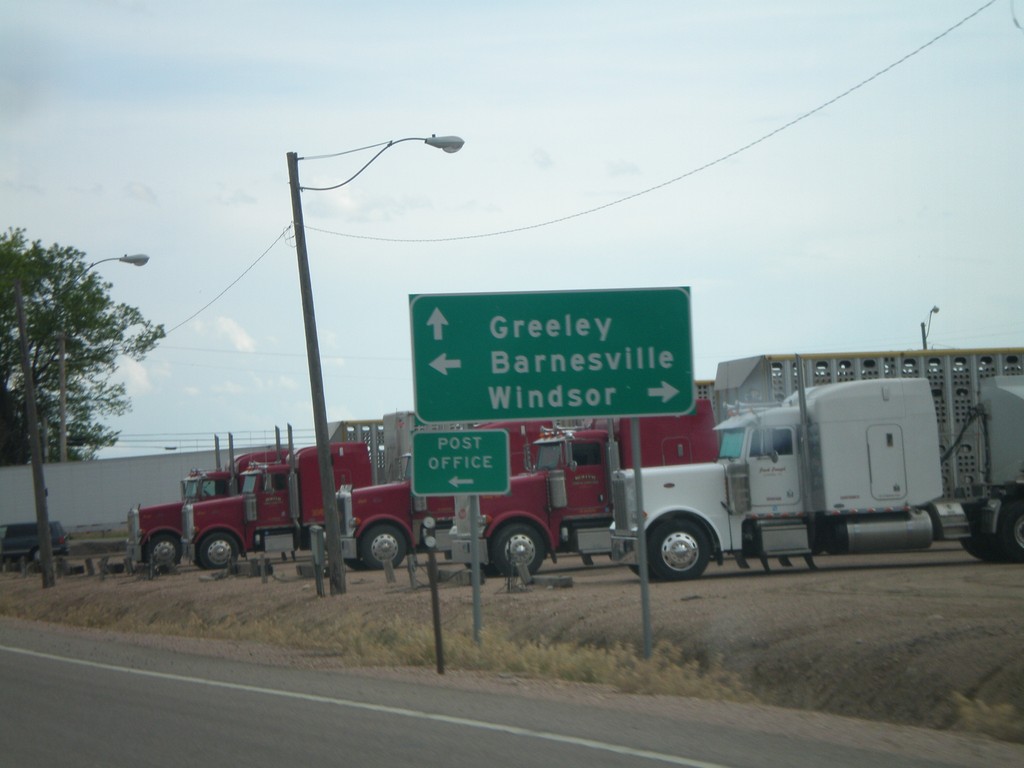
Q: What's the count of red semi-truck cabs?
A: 4